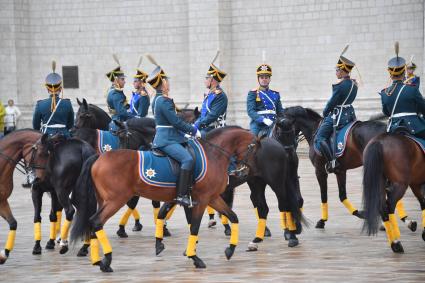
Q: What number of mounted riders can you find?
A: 9